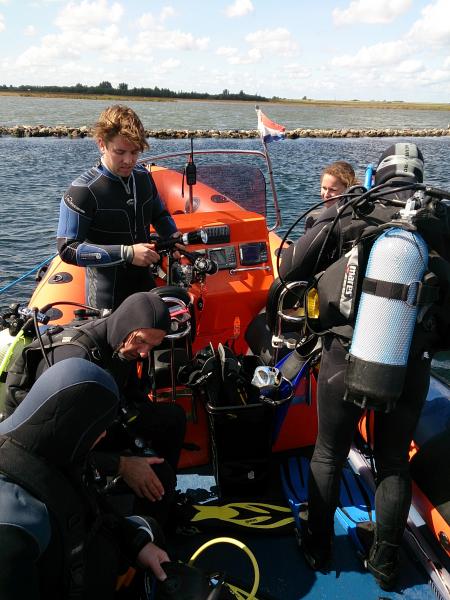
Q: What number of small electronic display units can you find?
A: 2